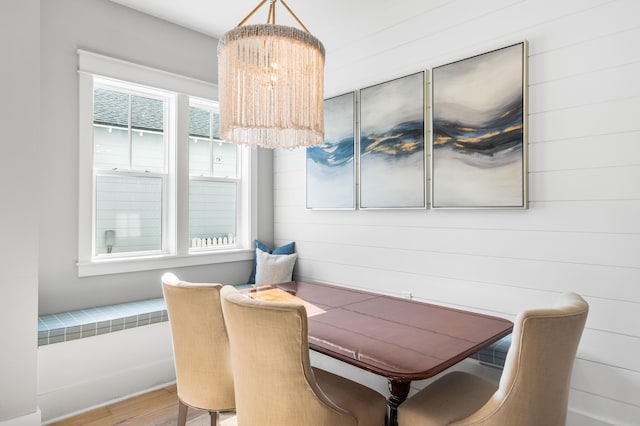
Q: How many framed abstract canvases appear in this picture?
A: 3